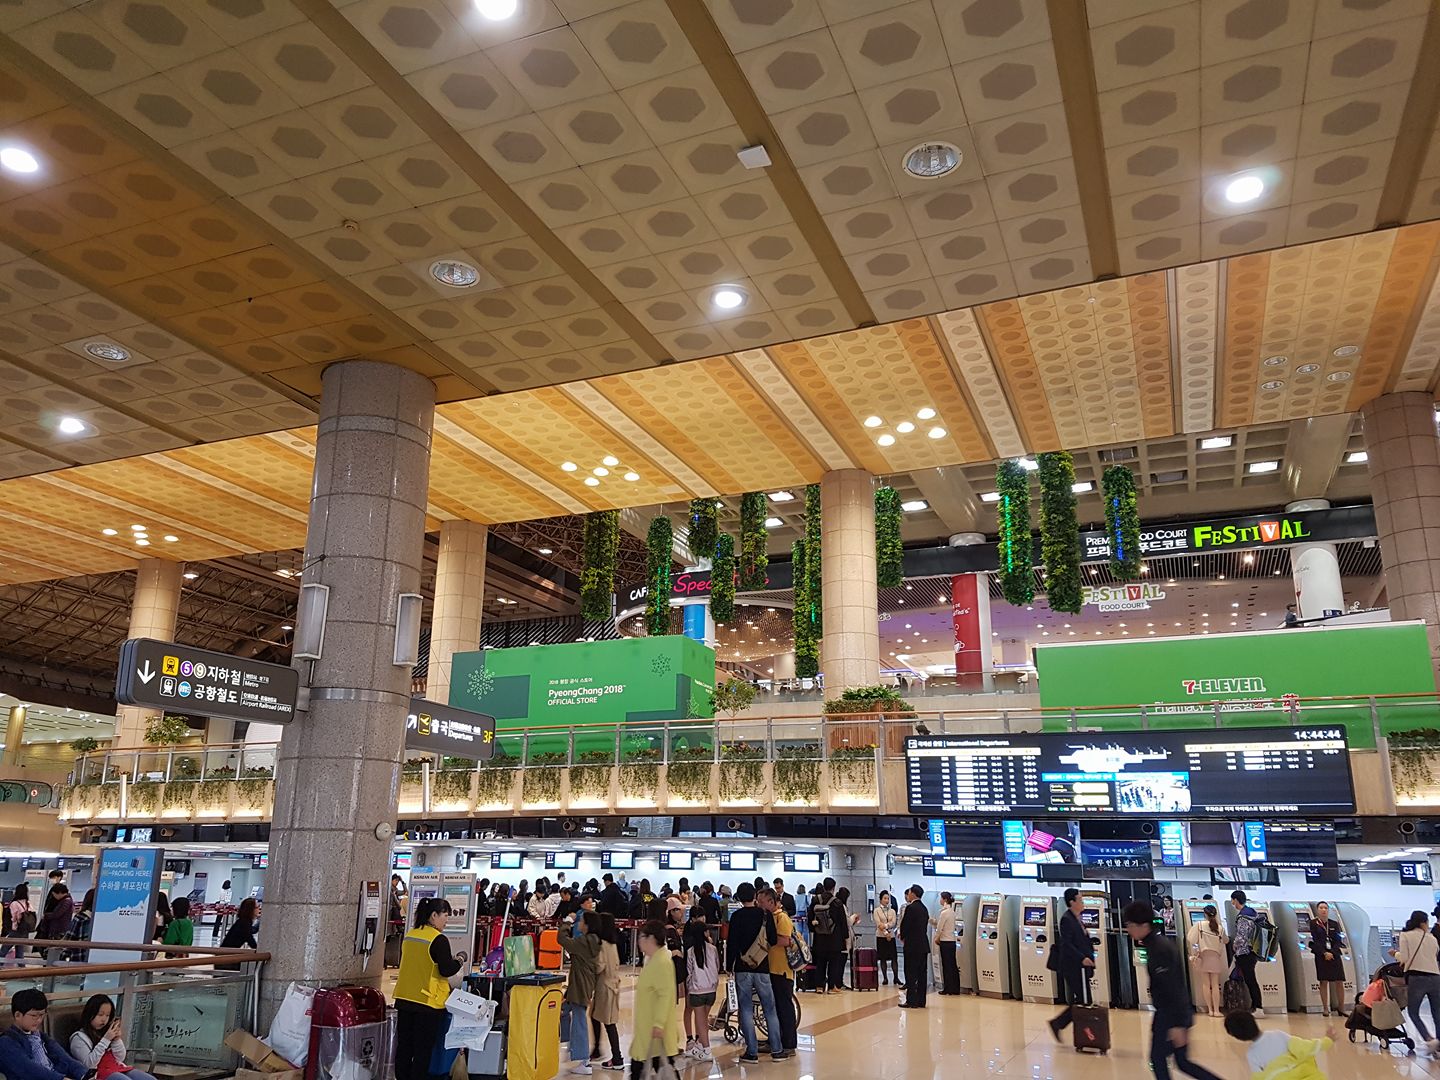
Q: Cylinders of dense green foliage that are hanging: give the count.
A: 11